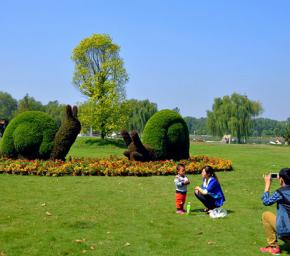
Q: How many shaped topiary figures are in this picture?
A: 2